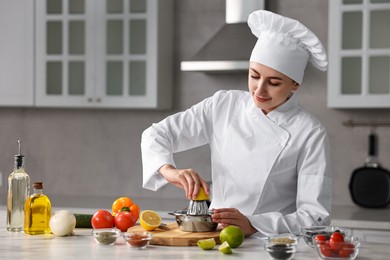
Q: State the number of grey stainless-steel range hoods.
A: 1